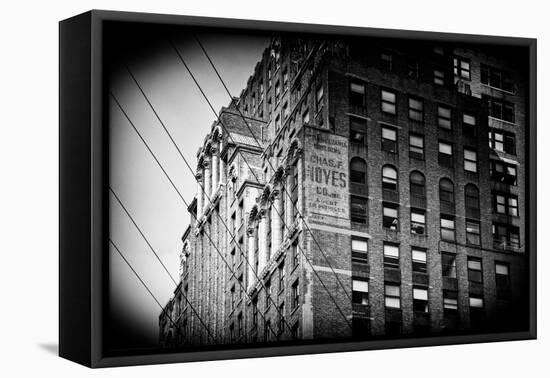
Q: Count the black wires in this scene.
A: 6